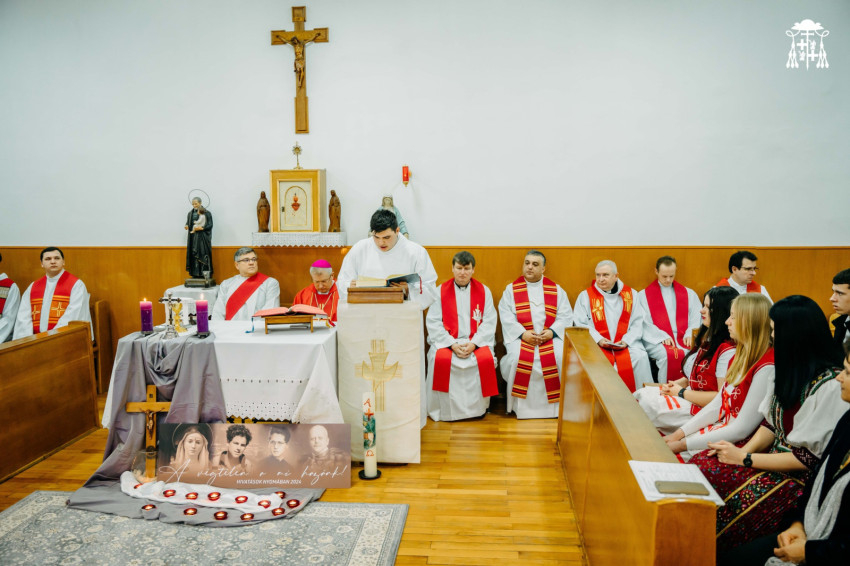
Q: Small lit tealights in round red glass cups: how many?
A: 13